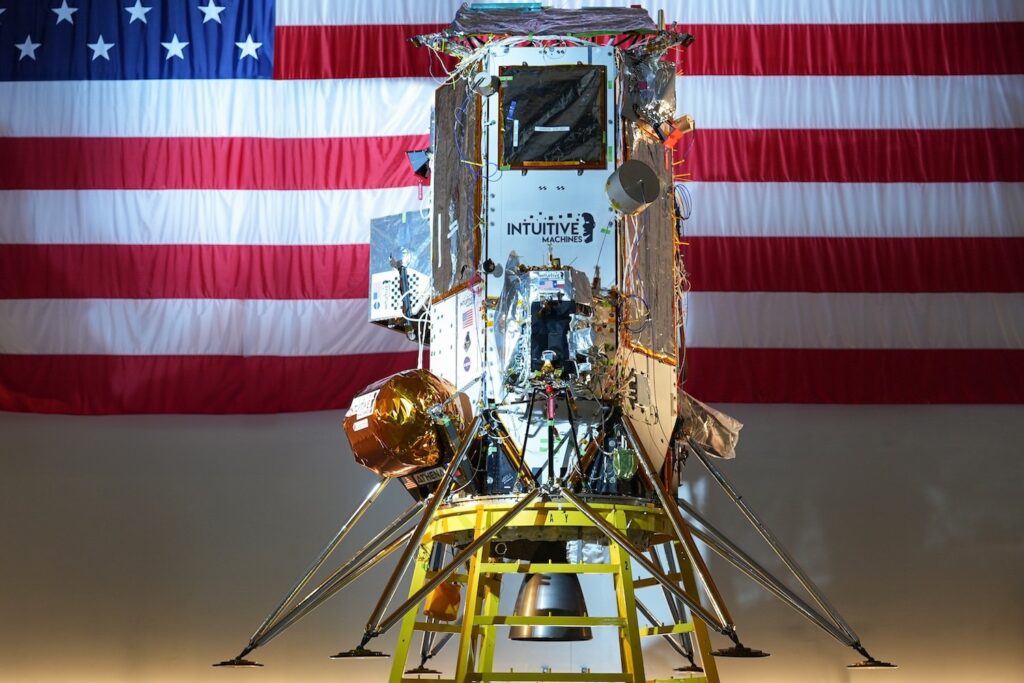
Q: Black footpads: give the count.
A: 6